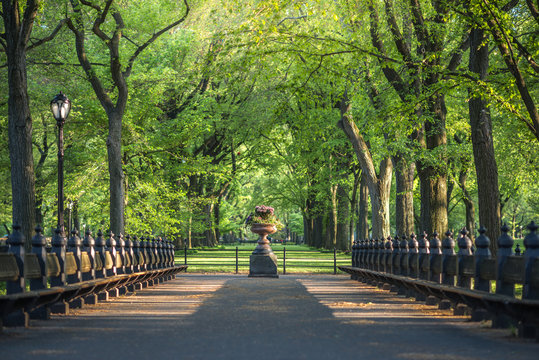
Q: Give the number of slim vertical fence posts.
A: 4